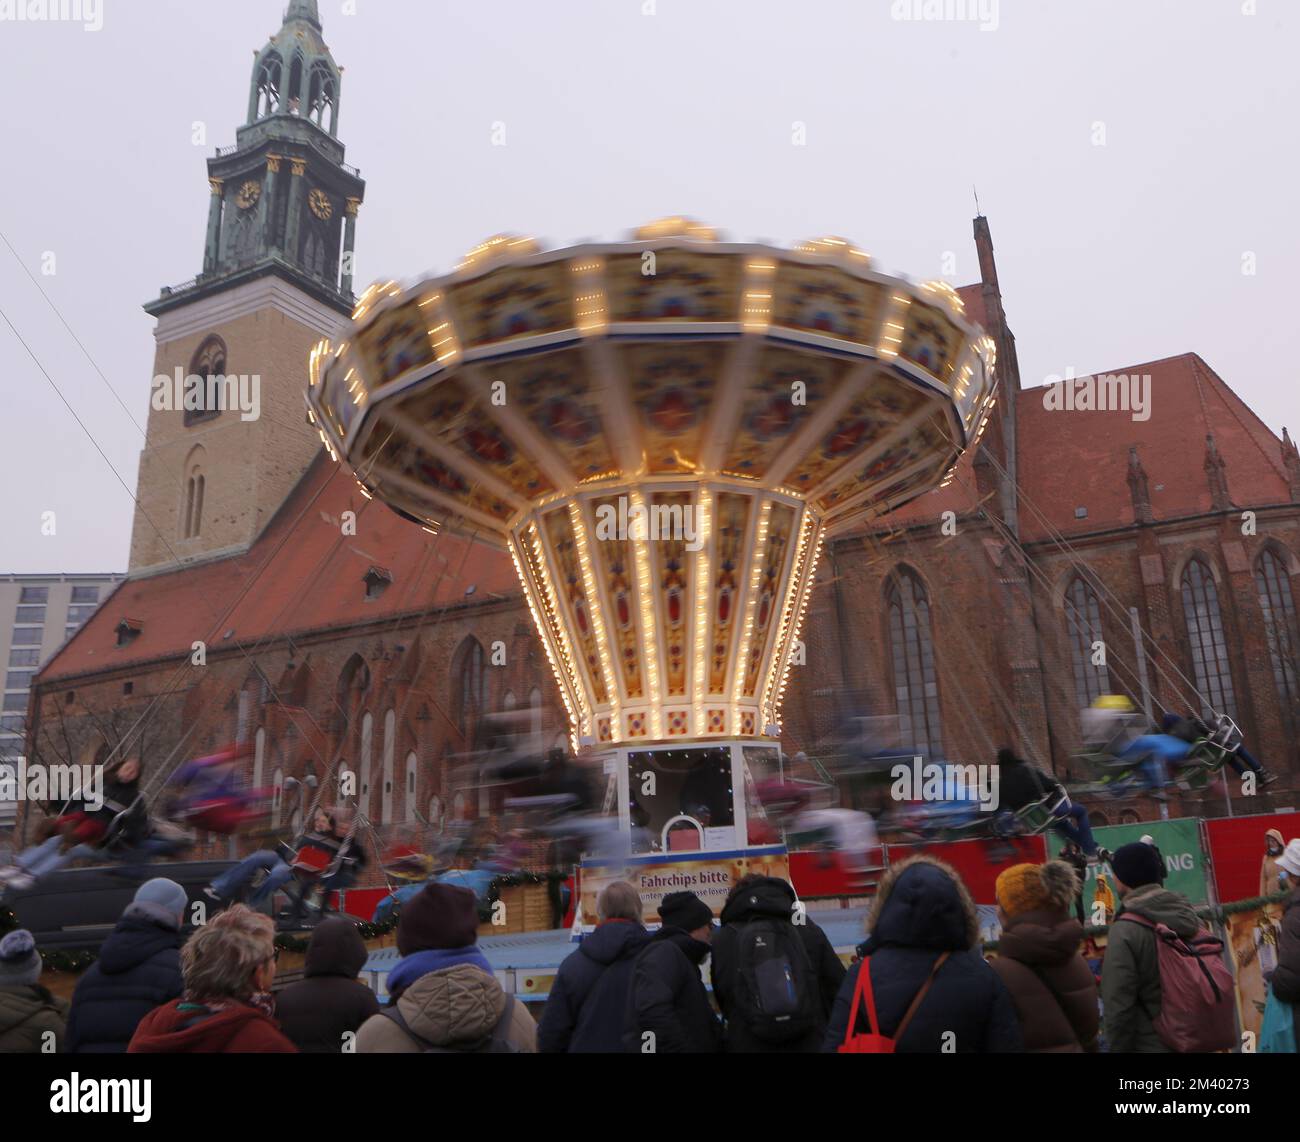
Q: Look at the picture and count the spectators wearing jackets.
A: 12